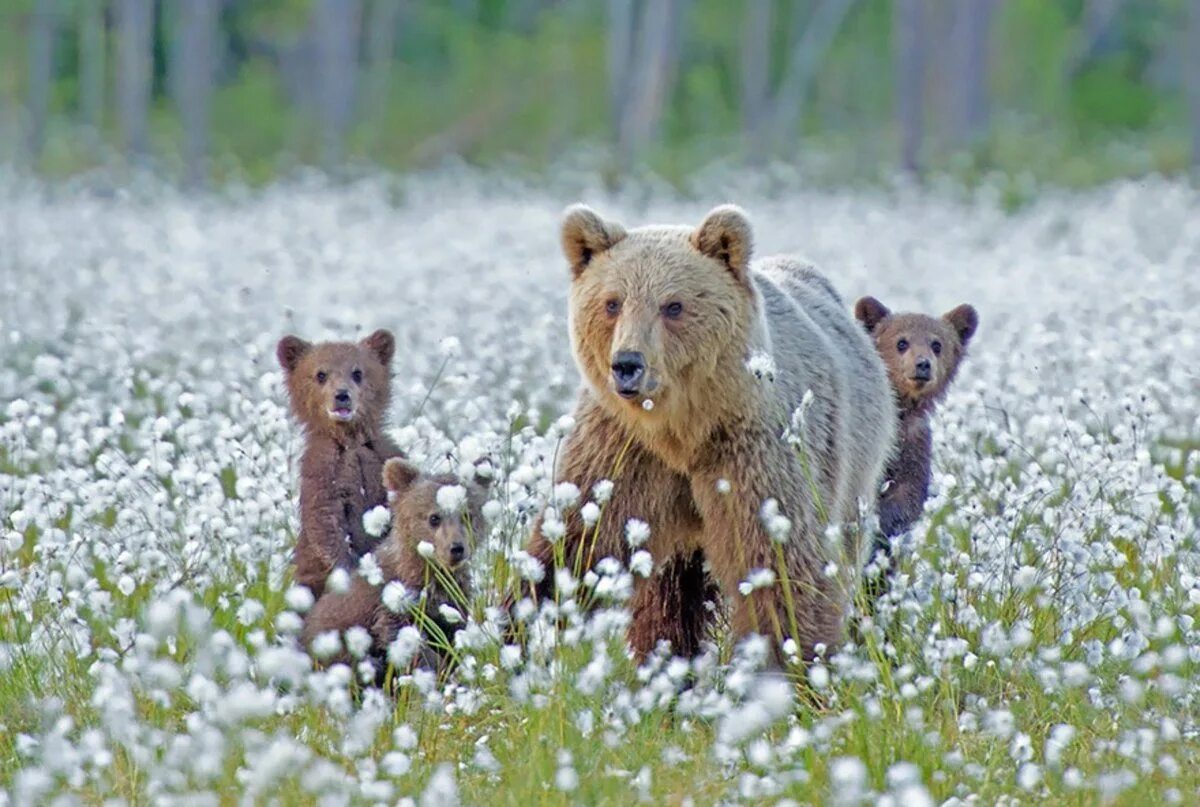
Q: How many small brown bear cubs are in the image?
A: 3